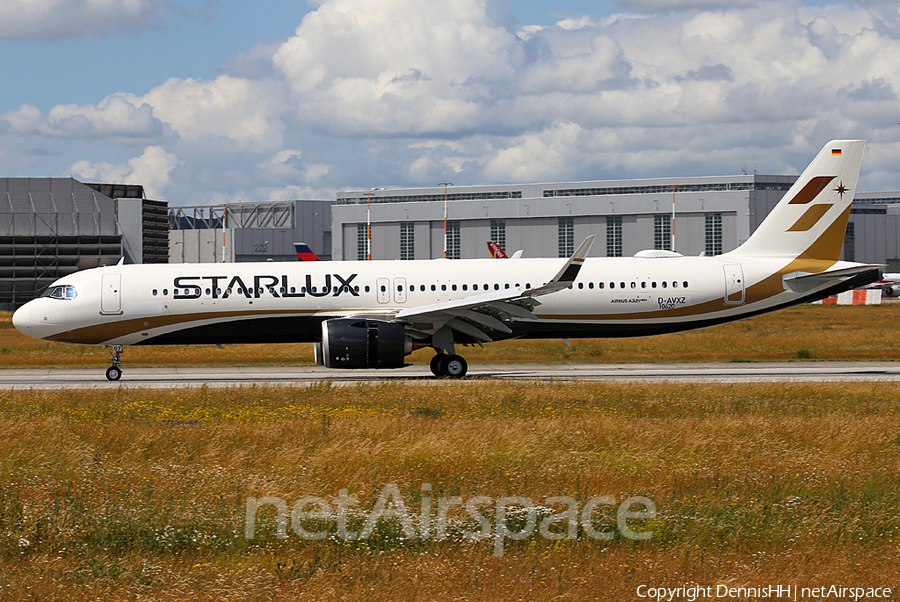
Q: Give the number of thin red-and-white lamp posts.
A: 4